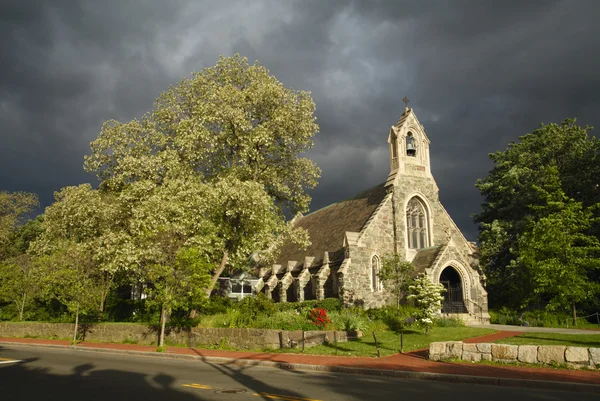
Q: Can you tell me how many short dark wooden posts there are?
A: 5